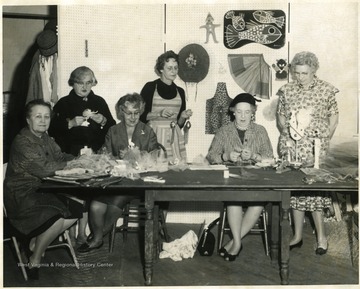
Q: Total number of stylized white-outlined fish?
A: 3